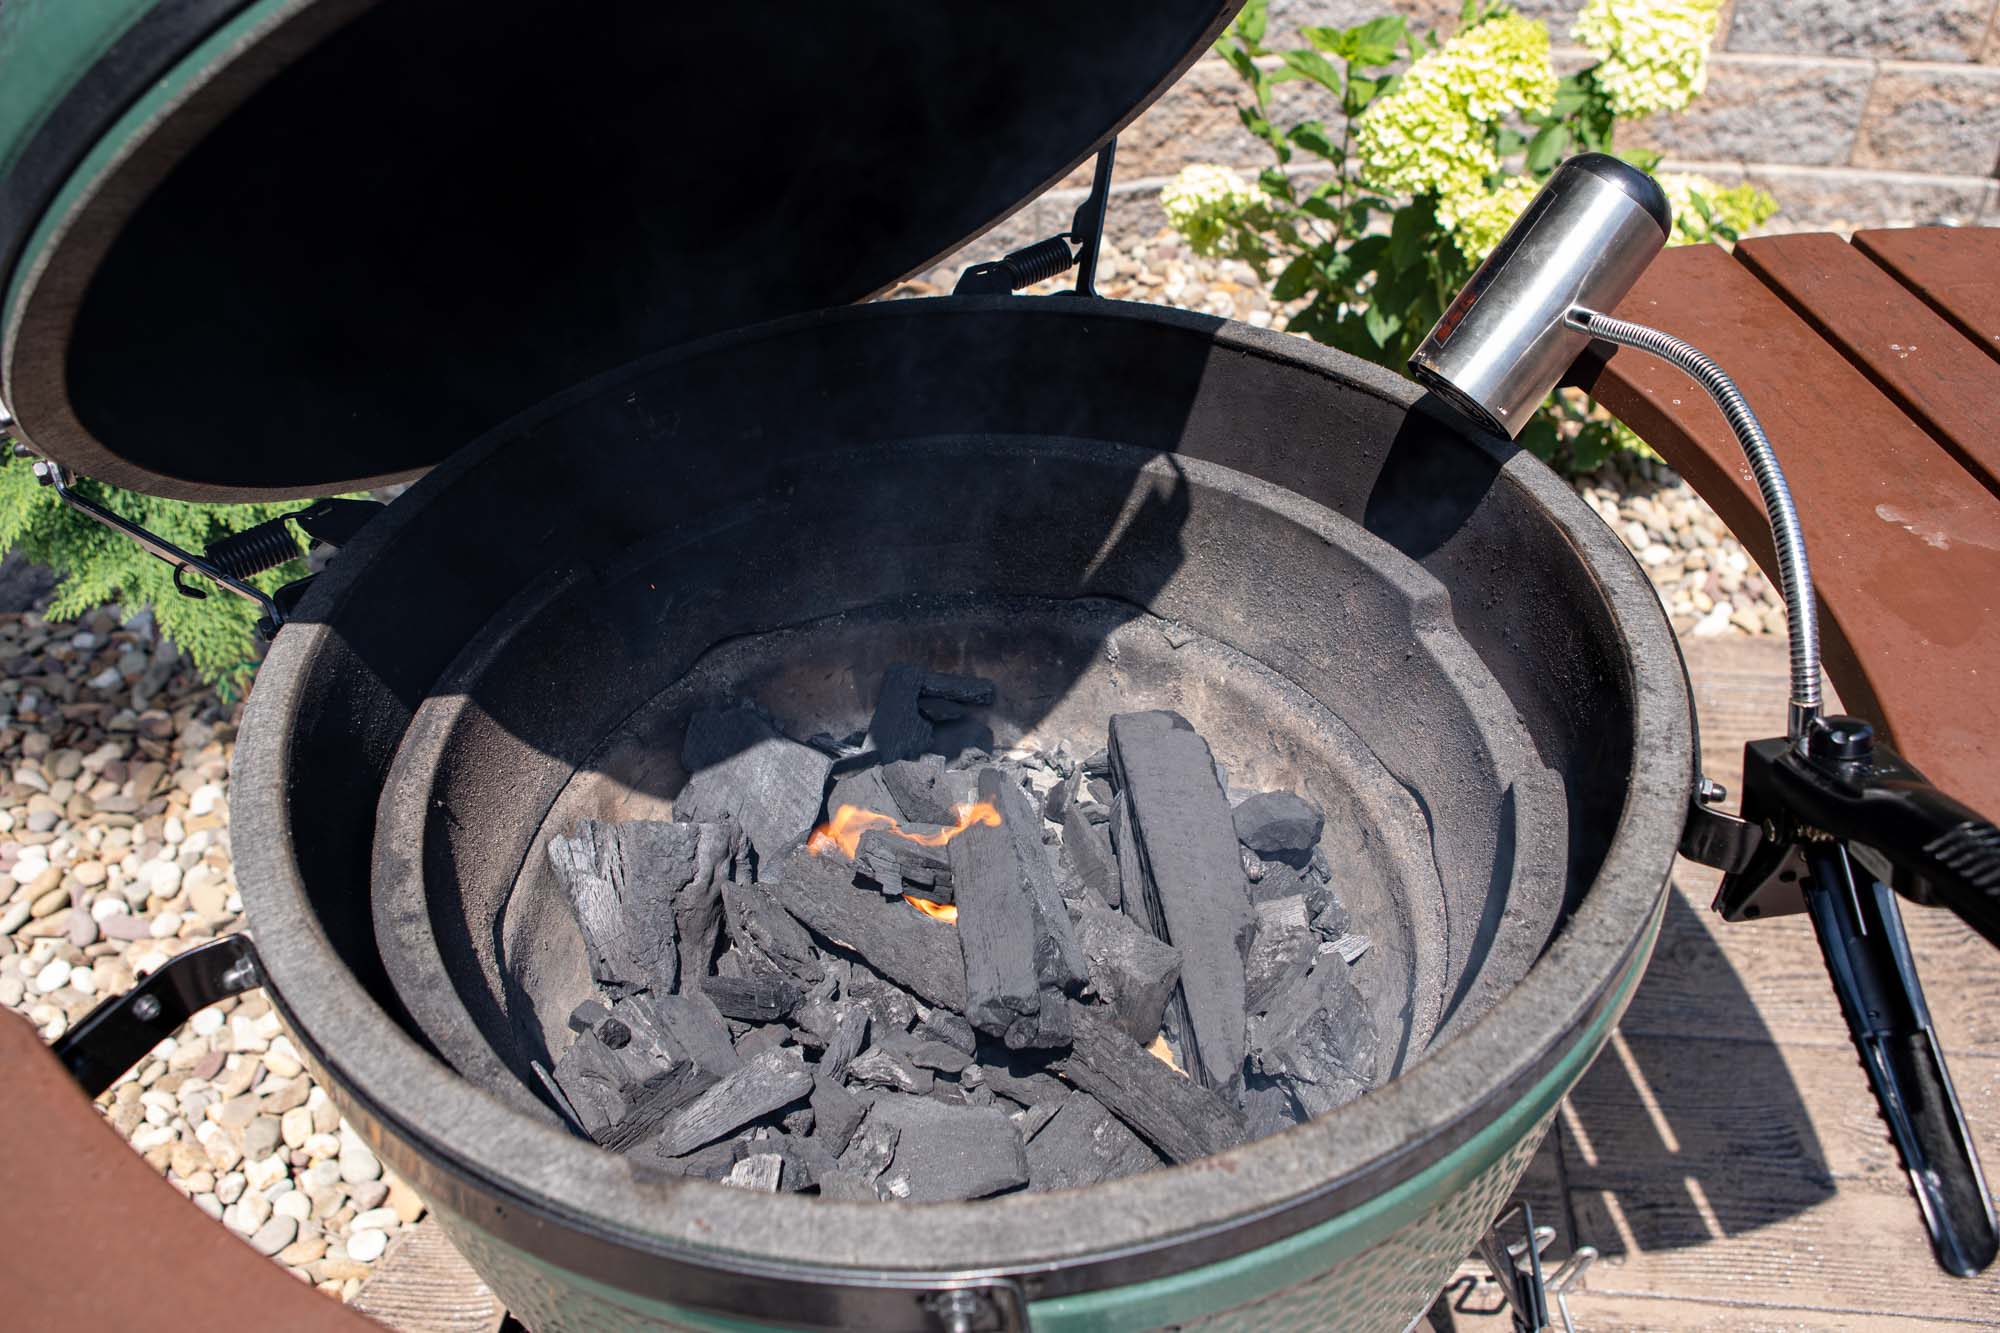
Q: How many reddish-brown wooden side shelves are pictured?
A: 2